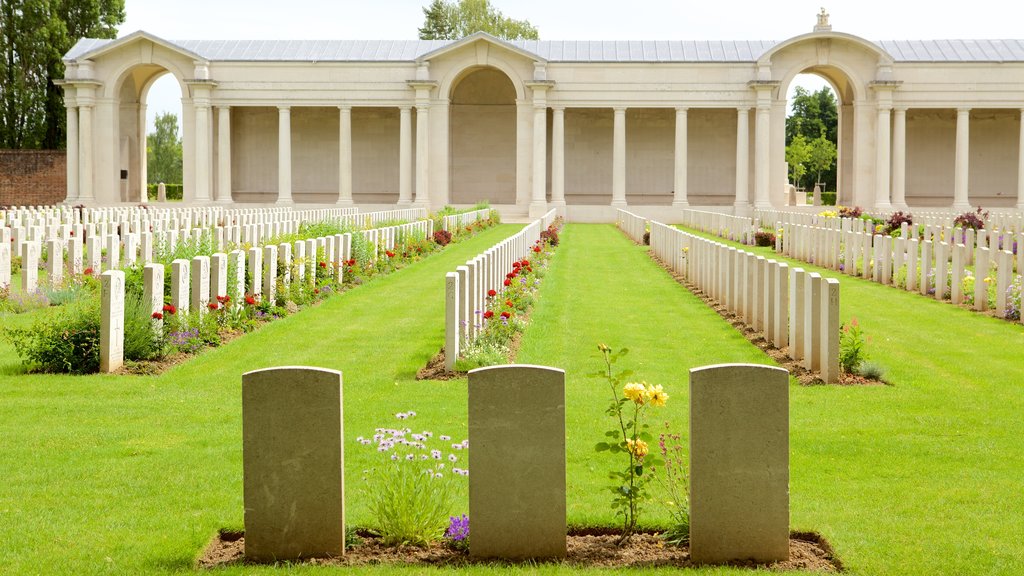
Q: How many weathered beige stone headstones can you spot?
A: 3